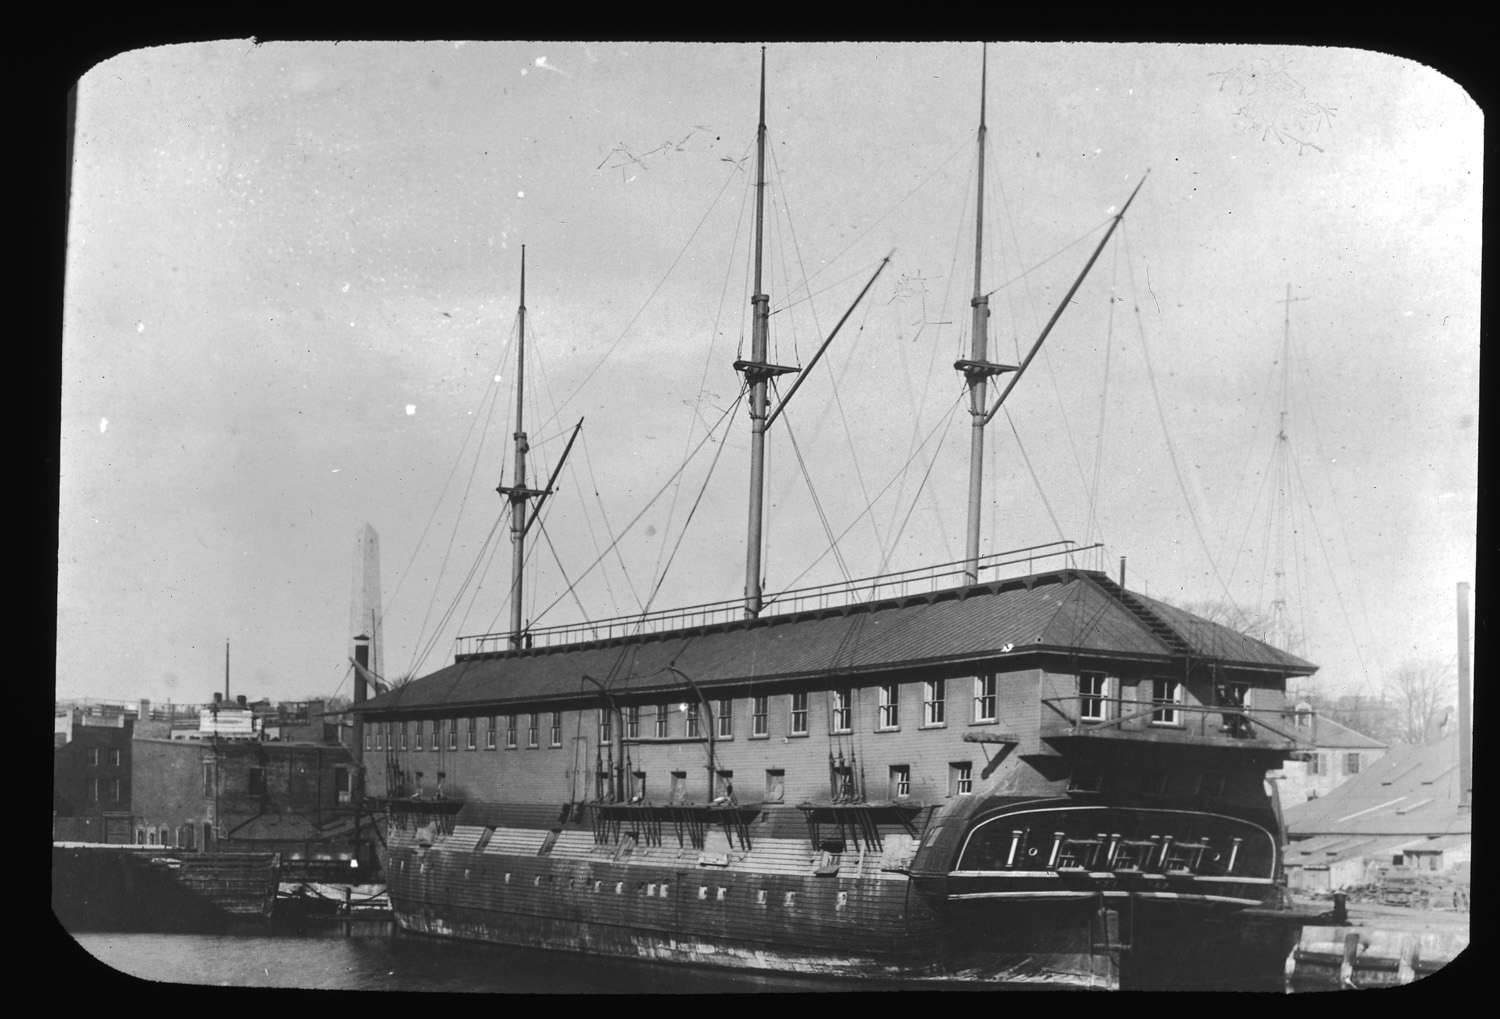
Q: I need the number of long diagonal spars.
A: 3